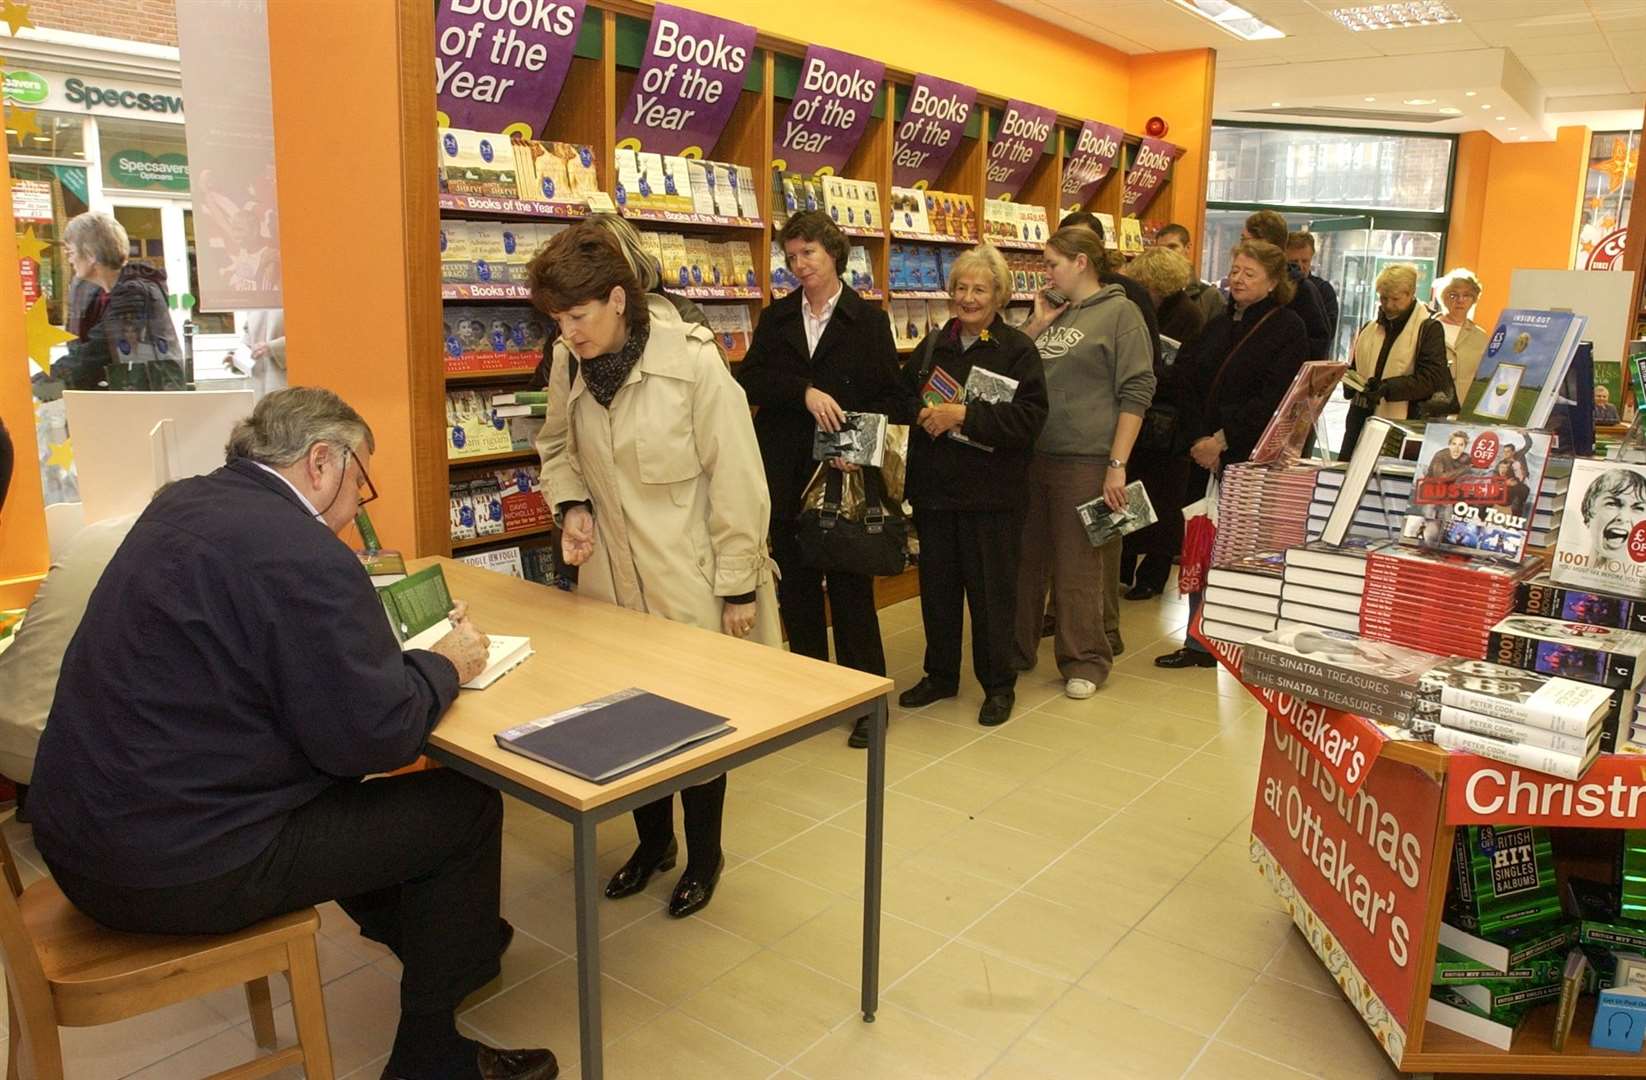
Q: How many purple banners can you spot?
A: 7